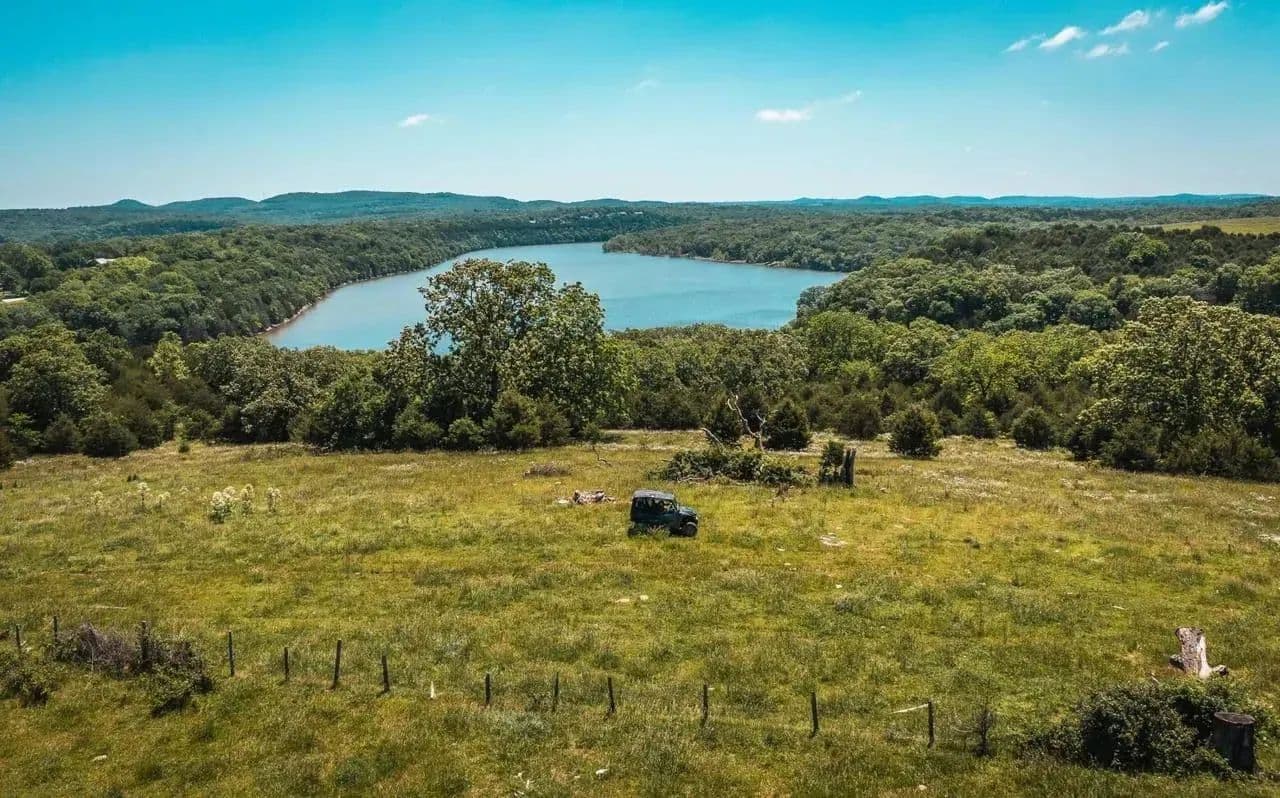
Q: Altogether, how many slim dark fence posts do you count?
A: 13